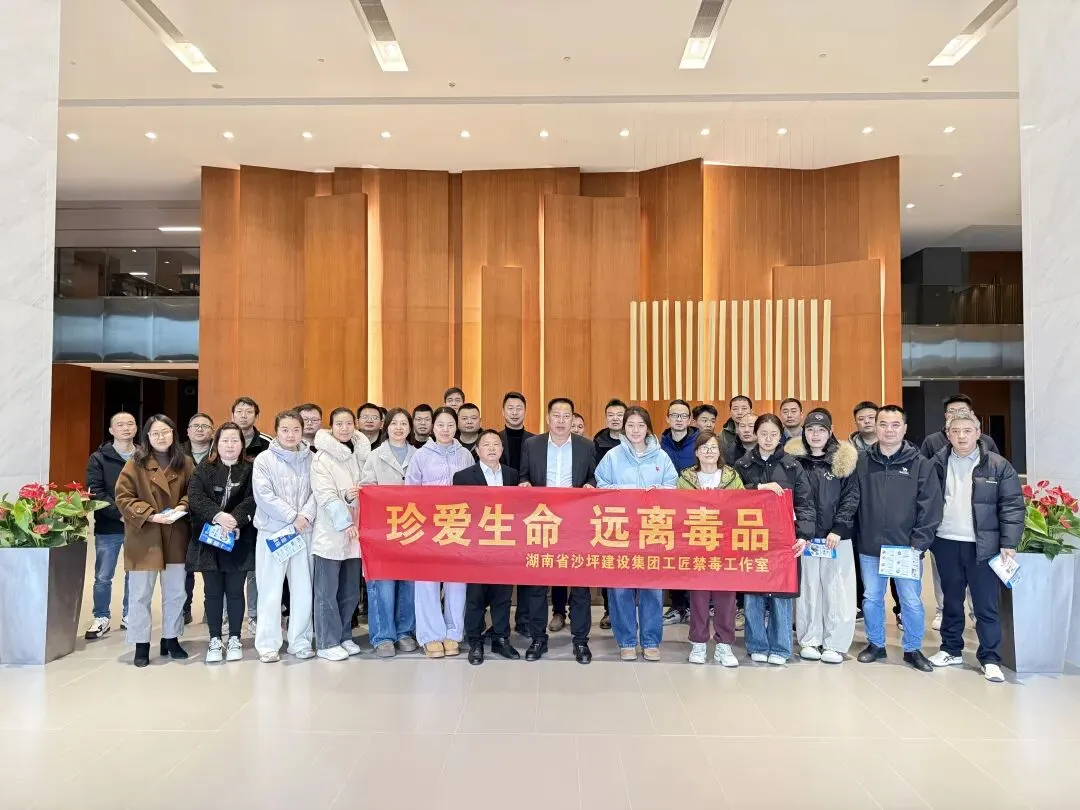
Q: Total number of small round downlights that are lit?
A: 14